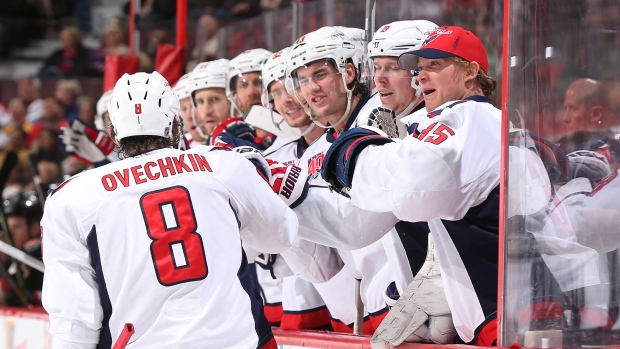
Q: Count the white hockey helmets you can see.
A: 9